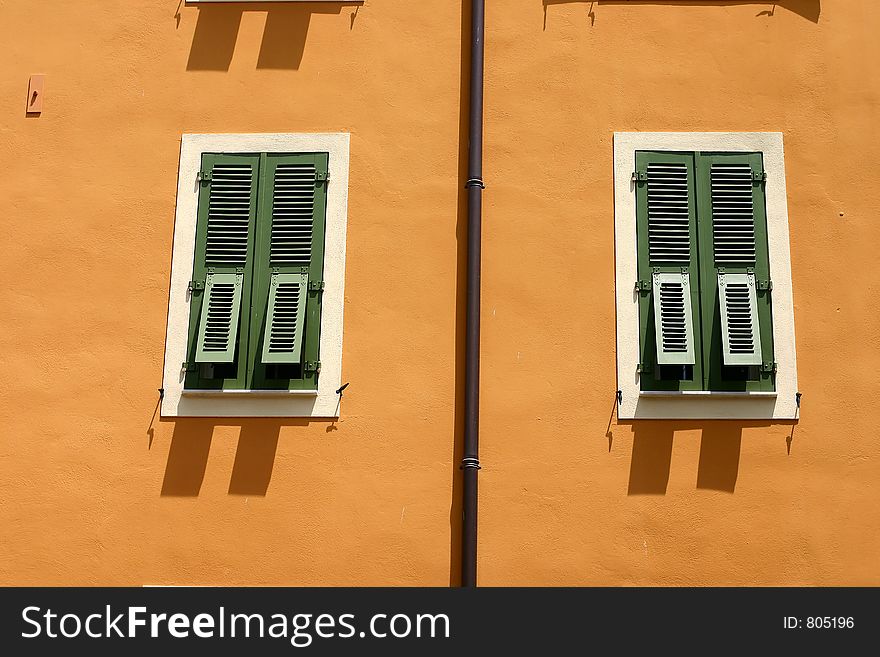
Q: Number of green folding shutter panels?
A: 4